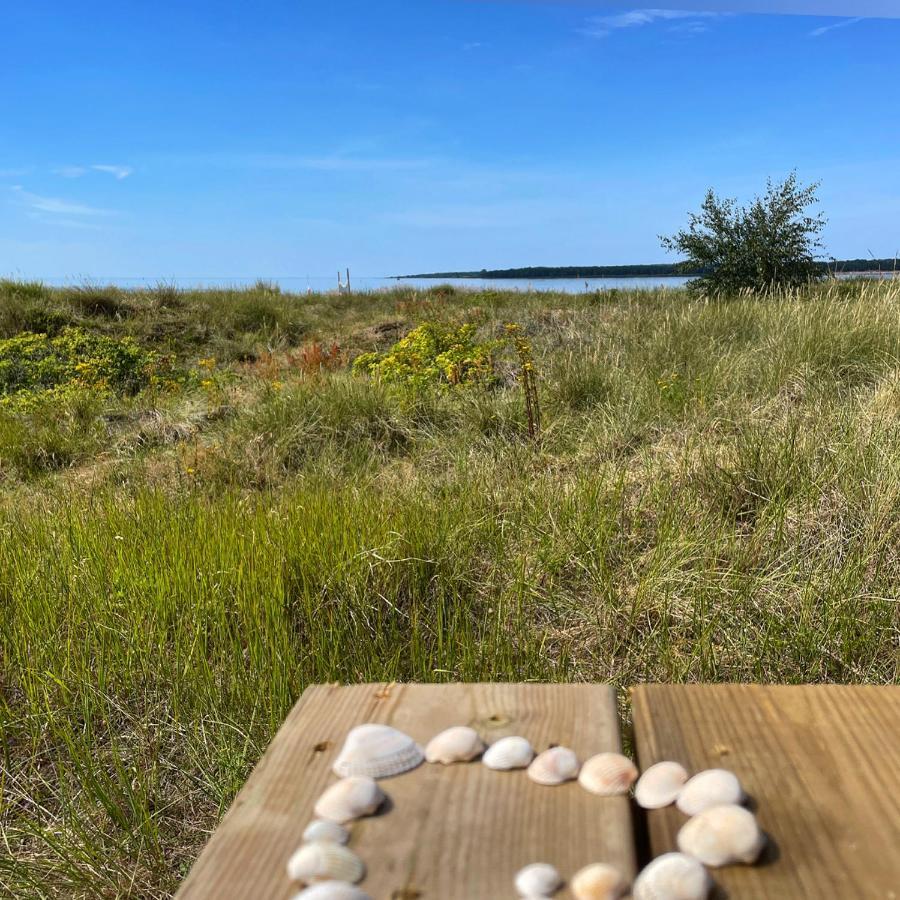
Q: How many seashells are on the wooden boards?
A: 15